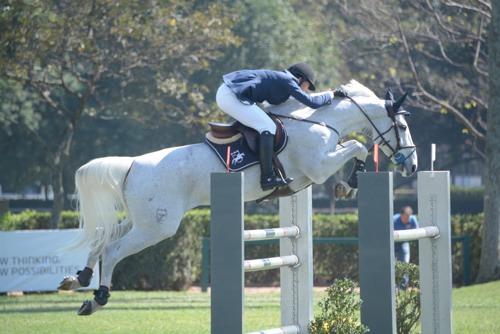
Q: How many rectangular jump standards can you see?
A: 4